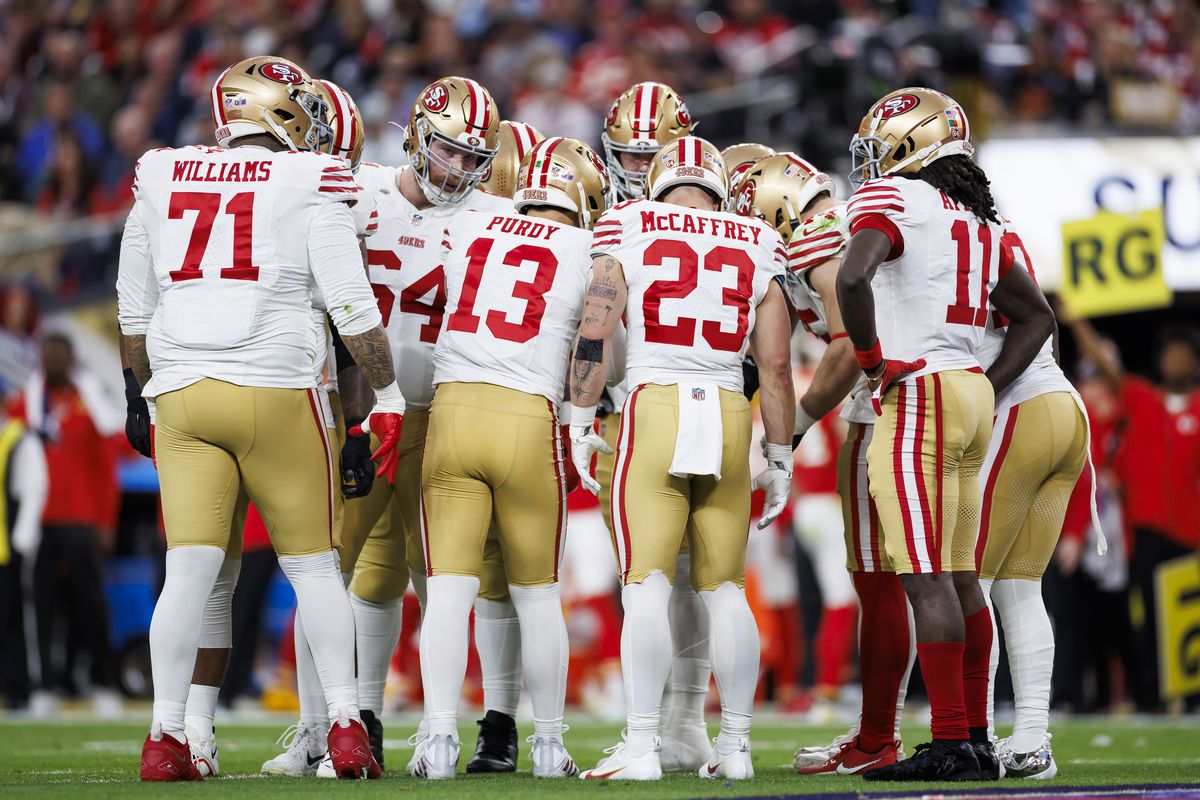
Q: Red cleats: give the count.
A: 3